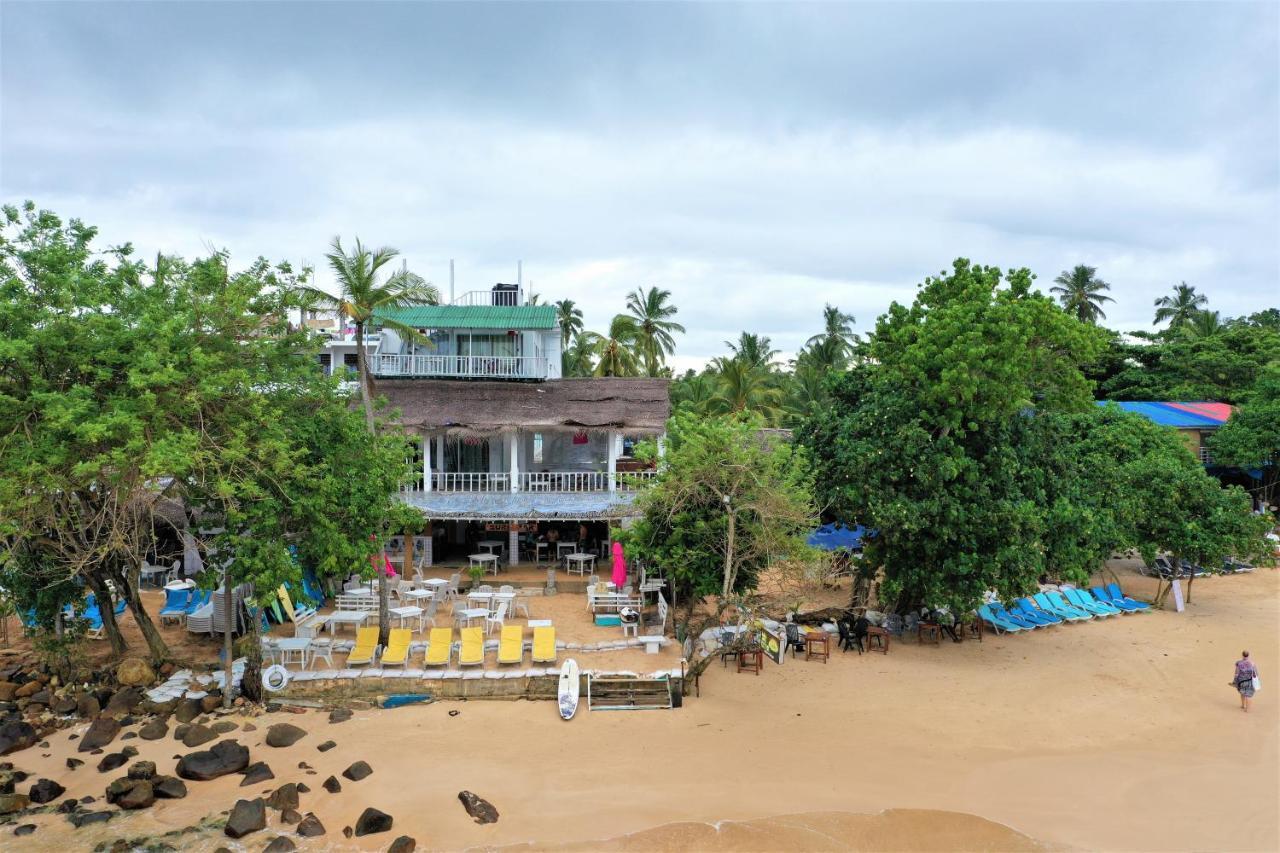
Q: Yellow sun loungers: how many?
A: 6